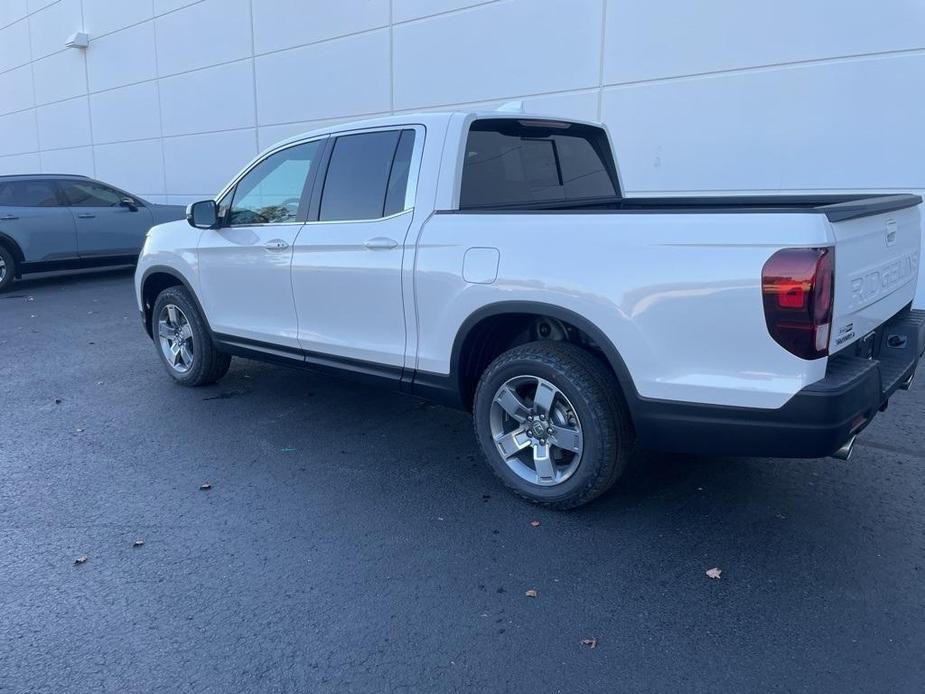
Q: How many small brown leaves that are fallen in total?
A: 7